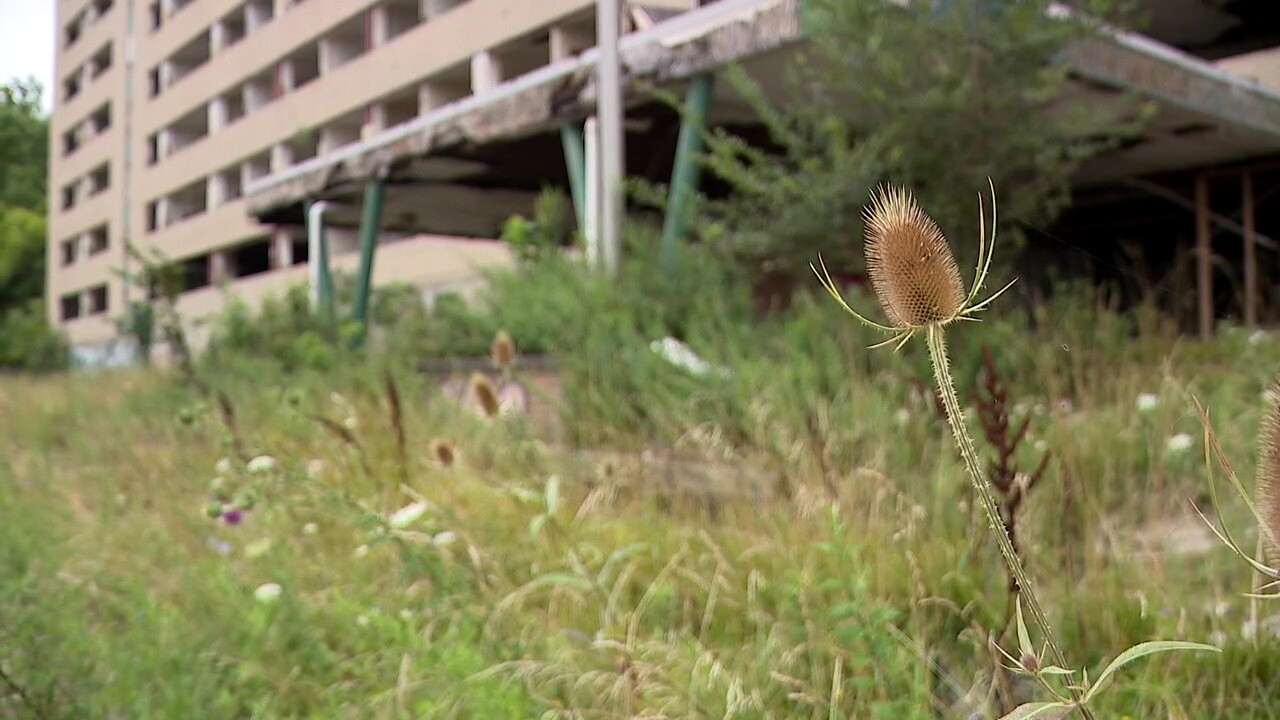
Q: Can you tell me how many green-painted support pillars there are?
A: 4